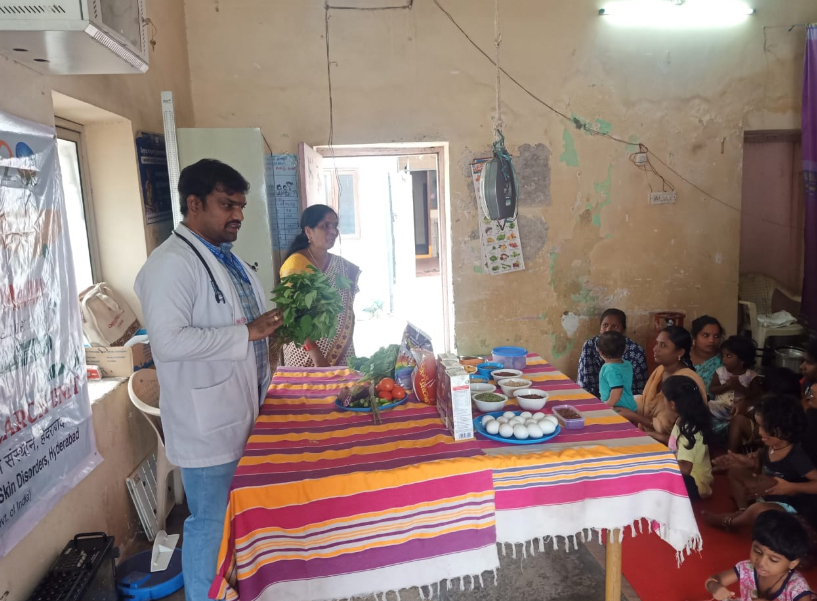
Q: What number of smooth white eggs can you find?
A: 14